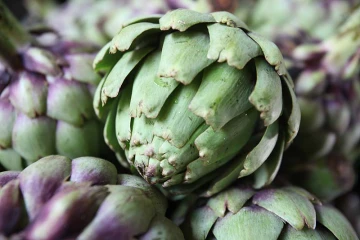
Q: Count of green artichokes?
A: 1